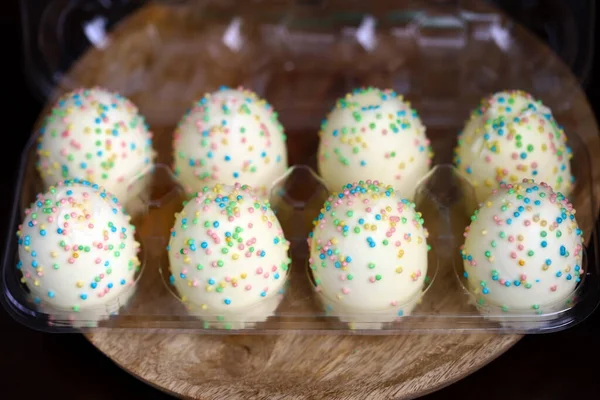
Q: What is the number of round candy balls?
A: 8